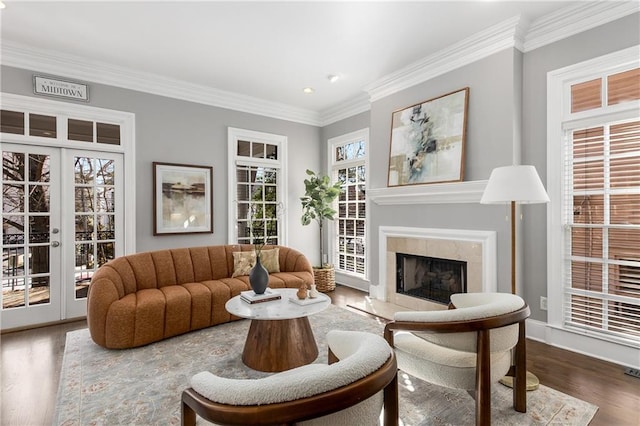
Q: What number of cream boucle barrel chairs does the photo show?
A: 2